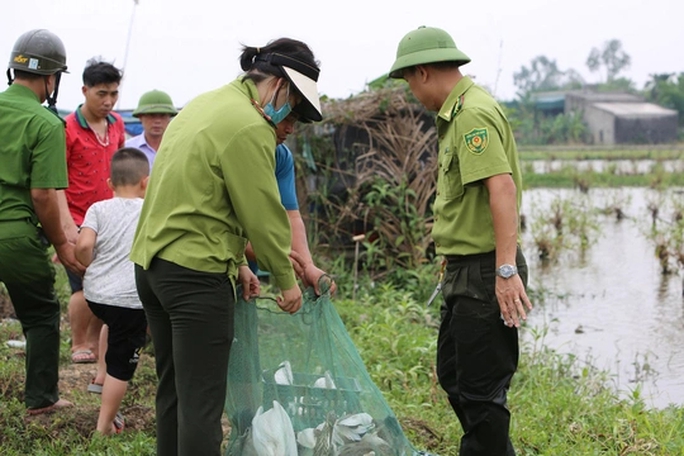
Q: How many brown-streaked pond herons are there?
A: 2